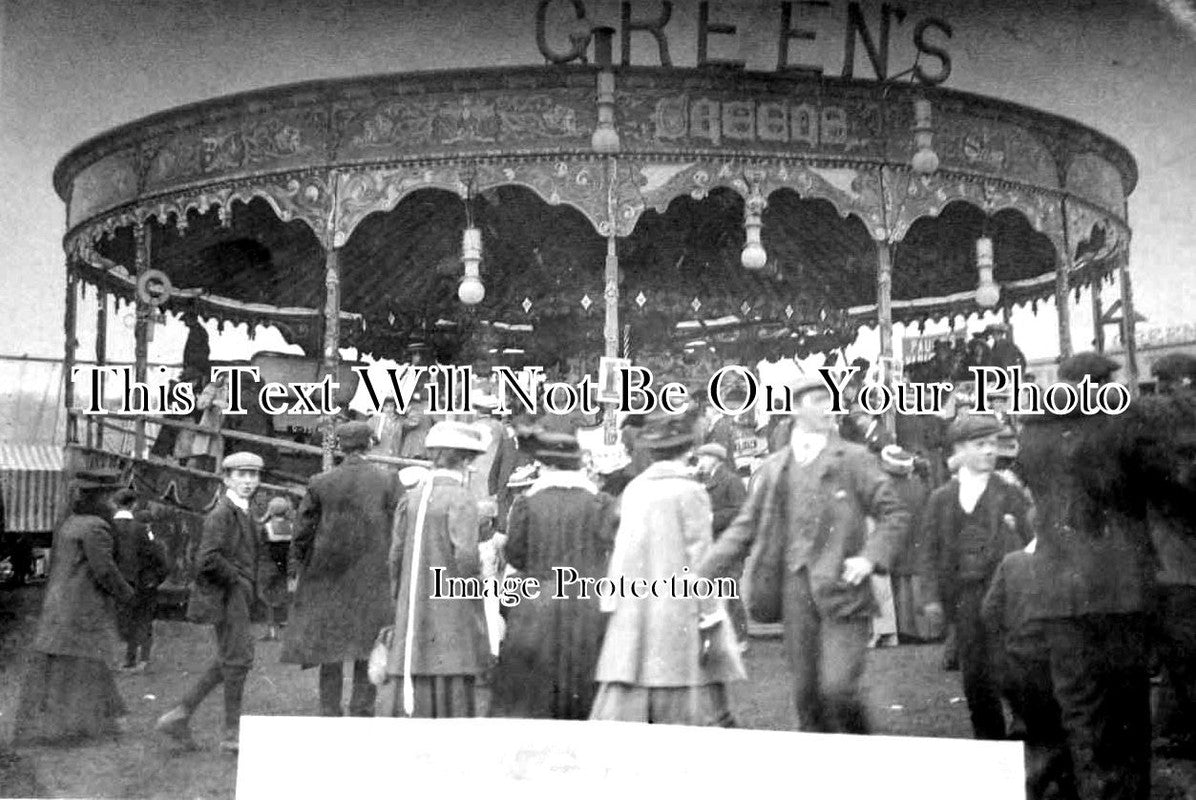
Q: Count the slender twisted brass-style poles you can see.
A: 1